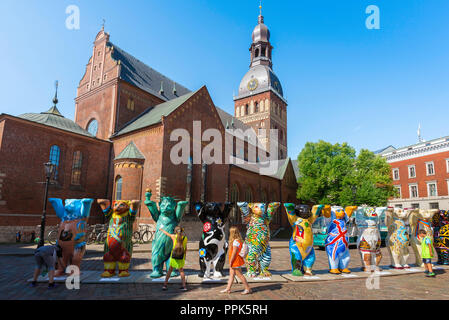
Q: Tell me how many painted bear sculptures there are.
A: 11